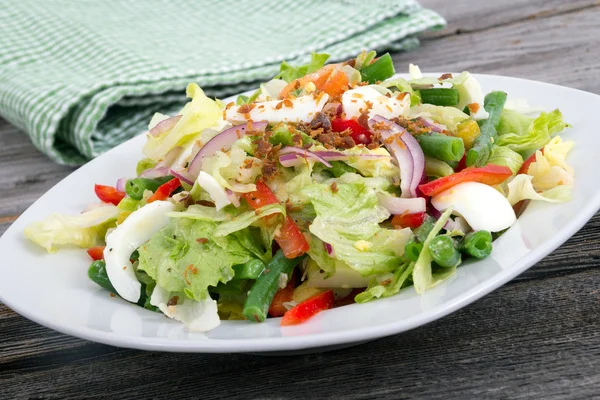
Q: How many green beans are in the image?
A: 11